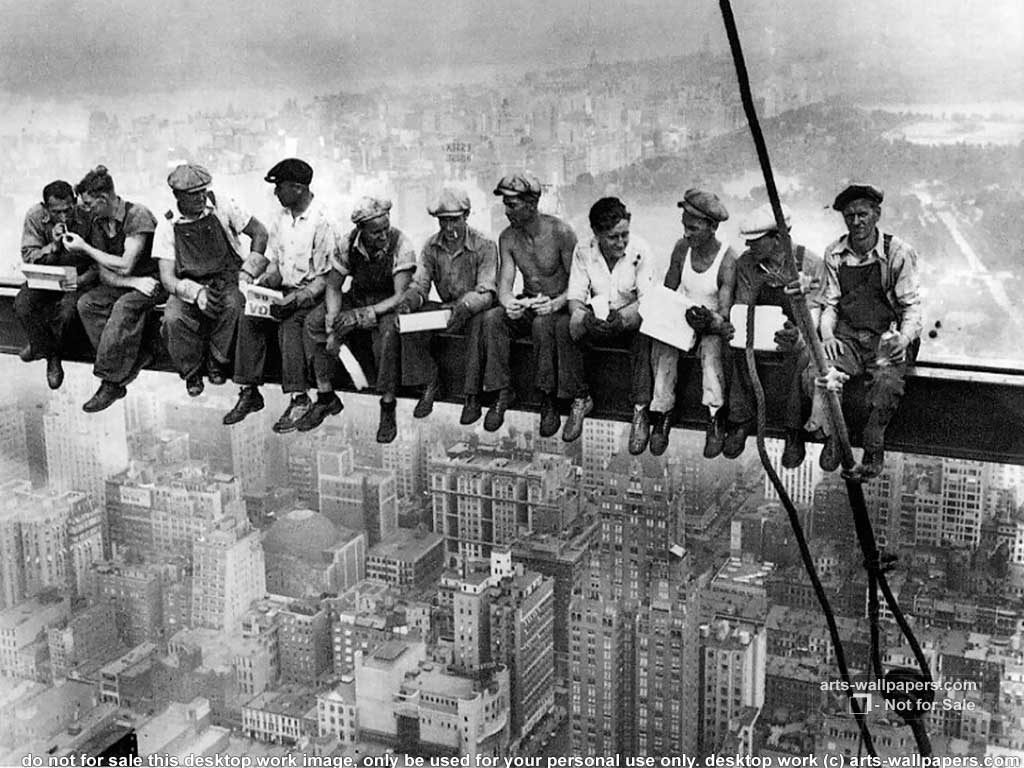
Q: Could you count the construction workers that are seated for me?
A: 11